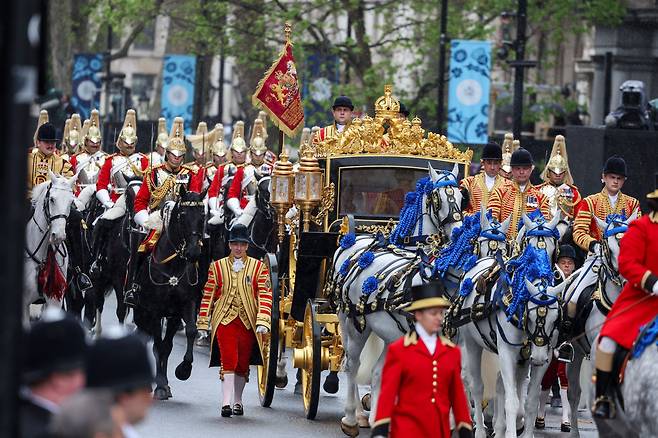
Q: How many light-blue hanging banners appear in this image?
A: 2